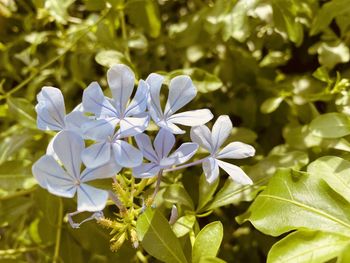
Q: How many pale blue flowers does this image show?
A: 7